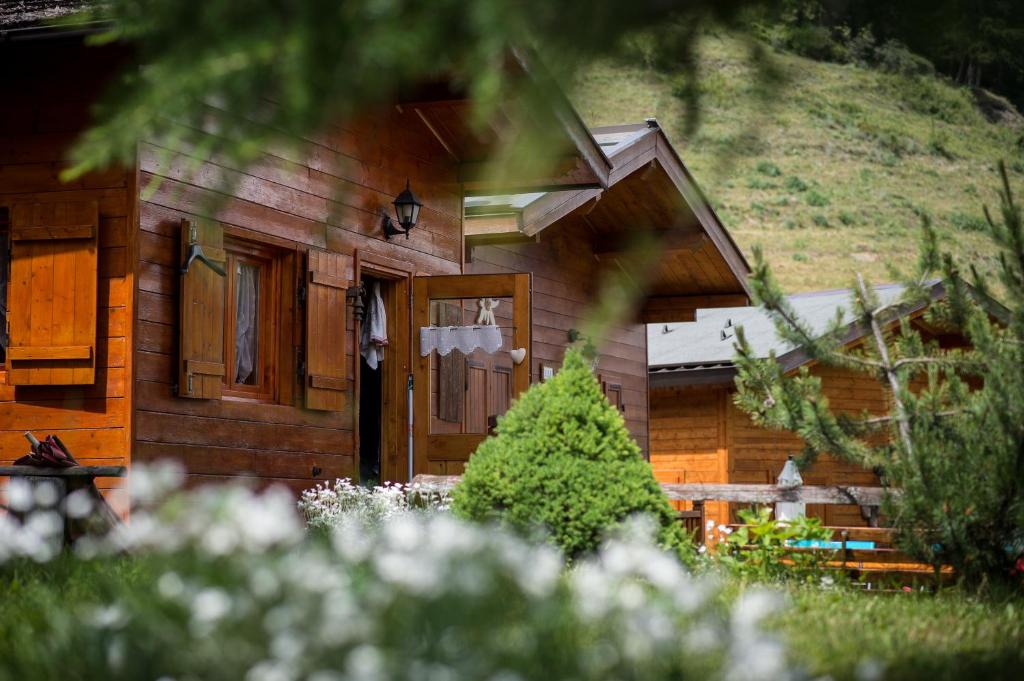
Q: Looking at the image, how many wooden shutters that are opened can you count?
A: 3